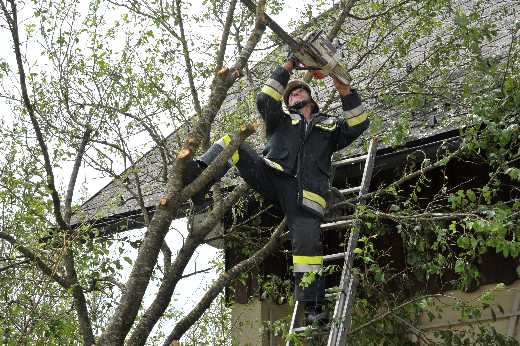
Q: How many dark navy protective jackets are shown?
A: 1